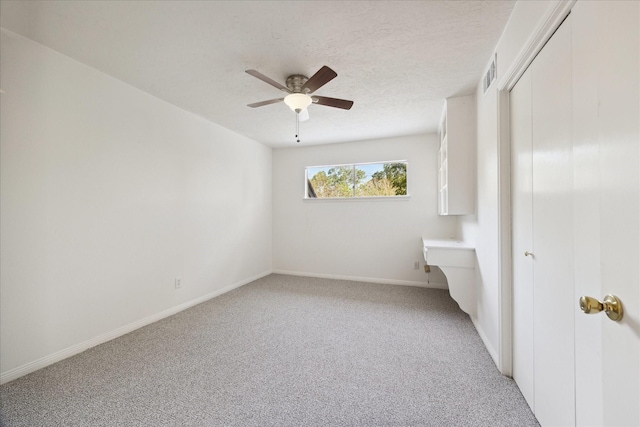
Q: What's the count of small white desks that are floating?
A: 1